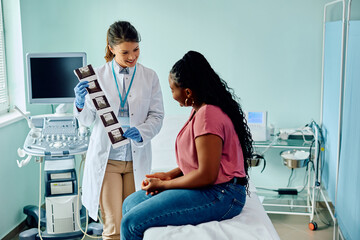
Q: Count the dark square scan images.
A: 5